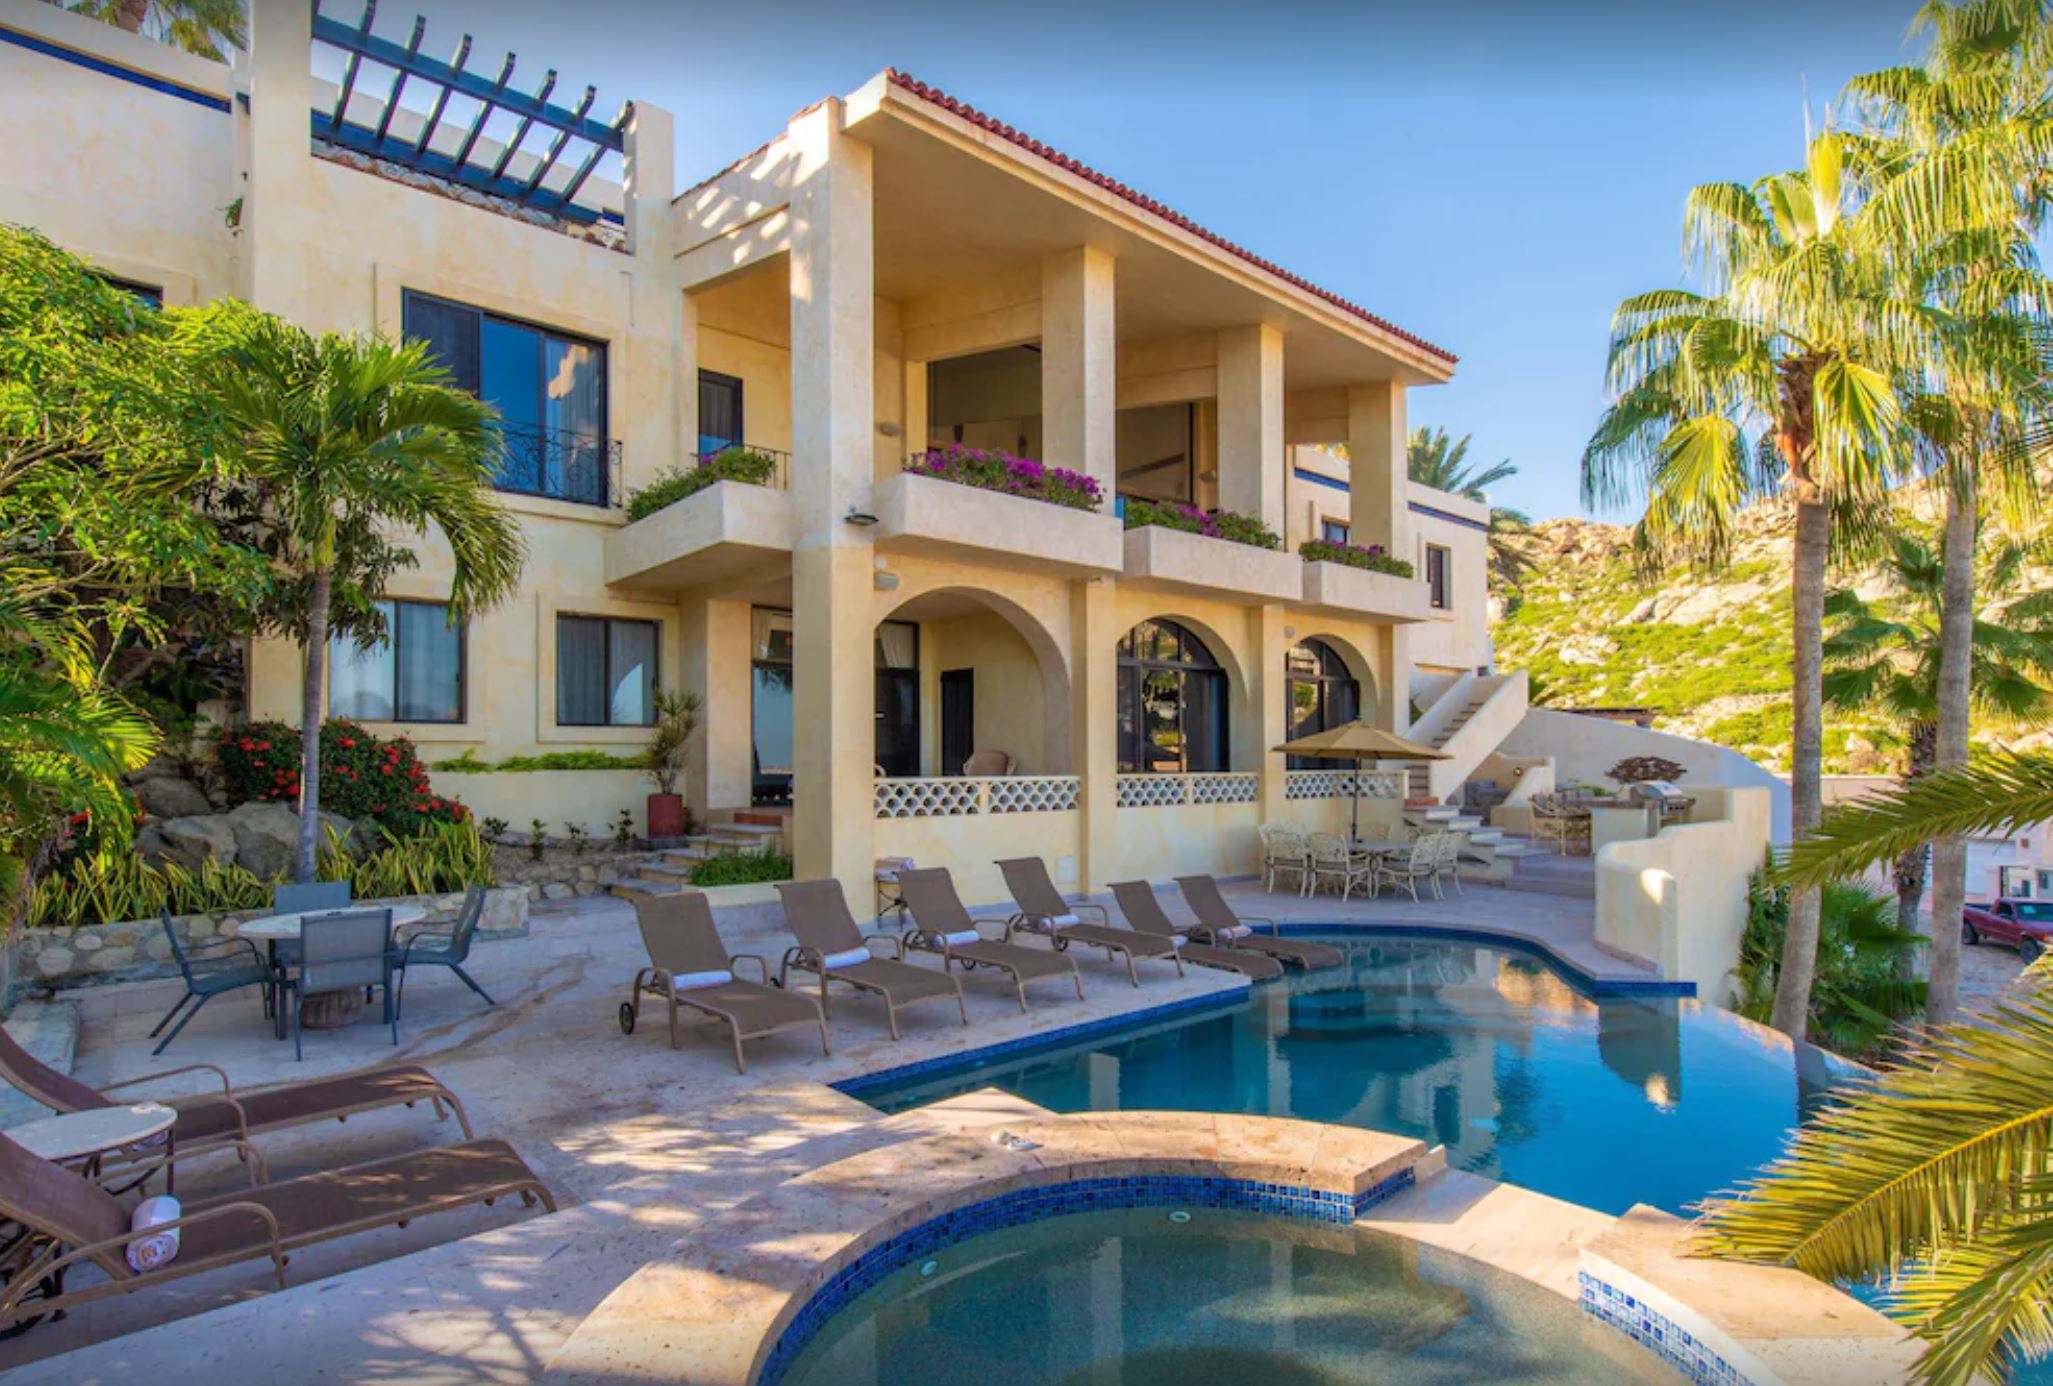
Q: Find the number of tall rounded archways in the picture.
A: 3